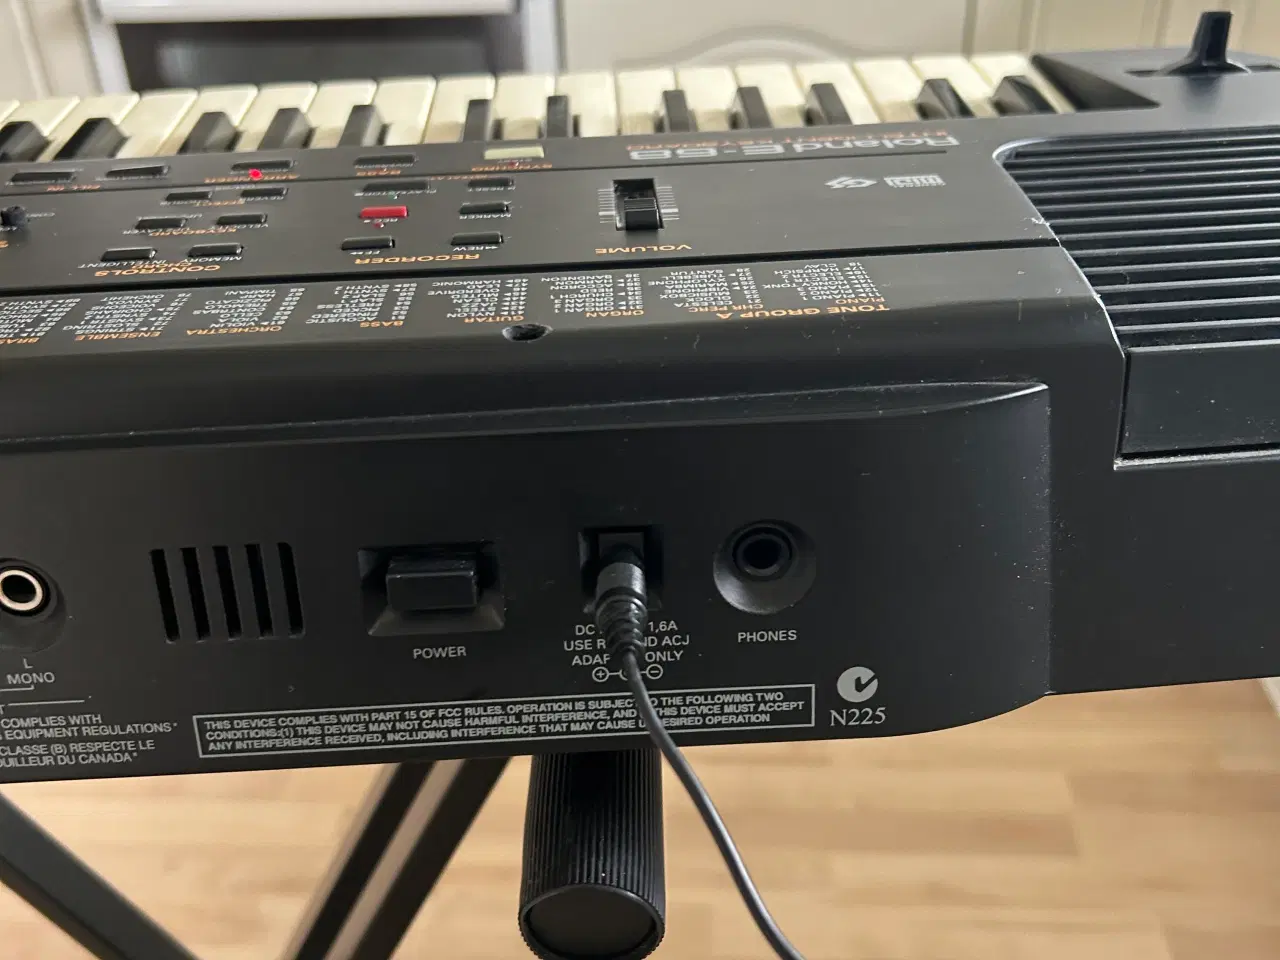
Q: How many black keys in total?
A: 12